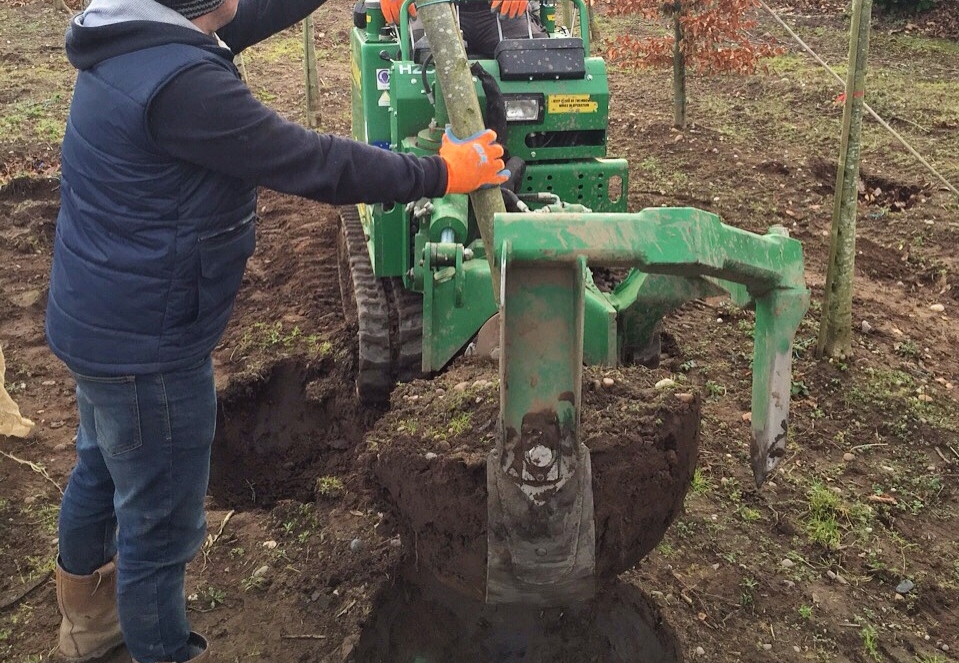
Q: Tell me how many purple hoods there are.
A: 0